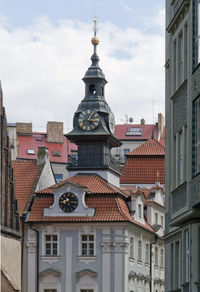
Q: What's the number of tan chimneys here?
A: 4